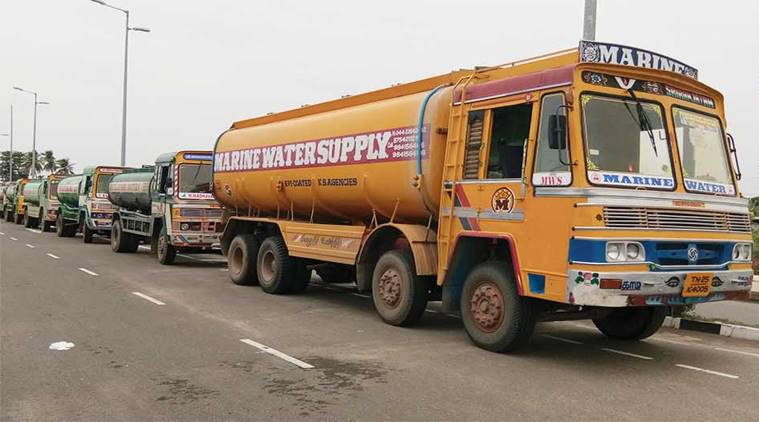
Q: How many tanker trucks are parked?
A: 6